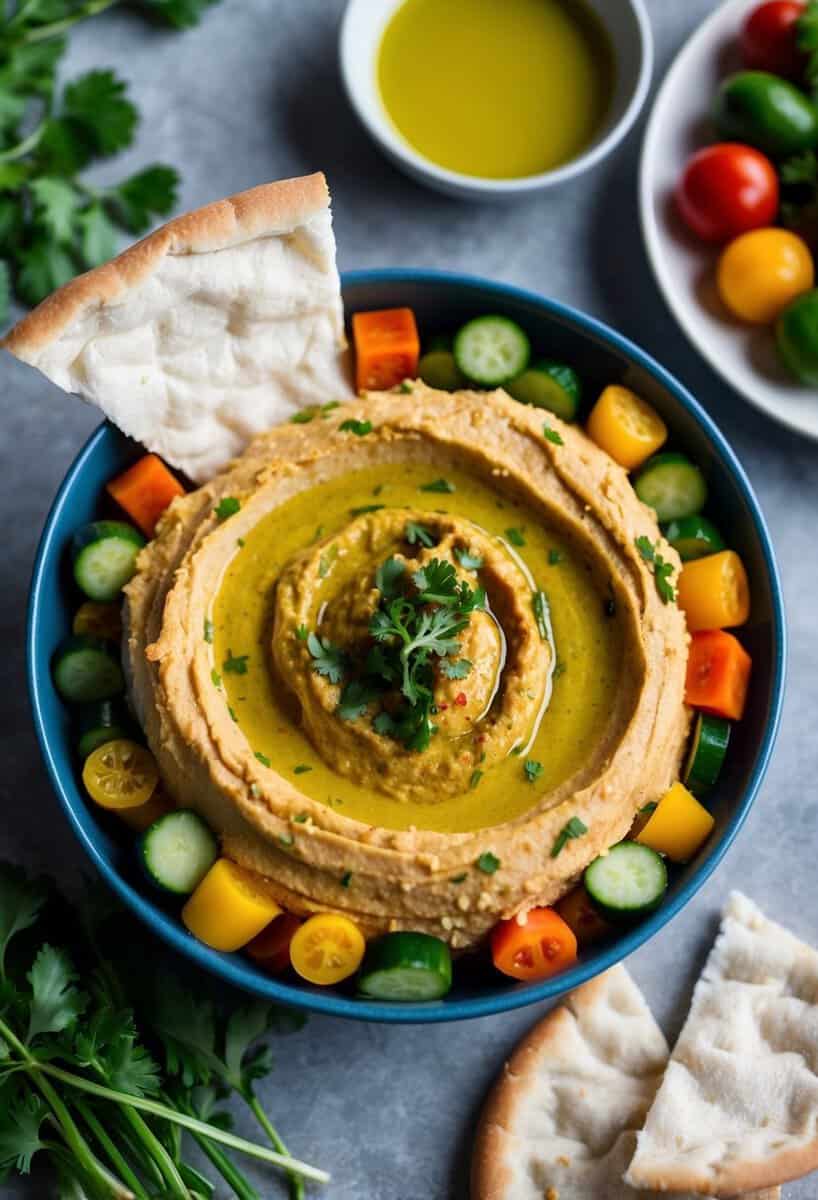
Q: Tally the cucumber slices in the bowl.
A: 12